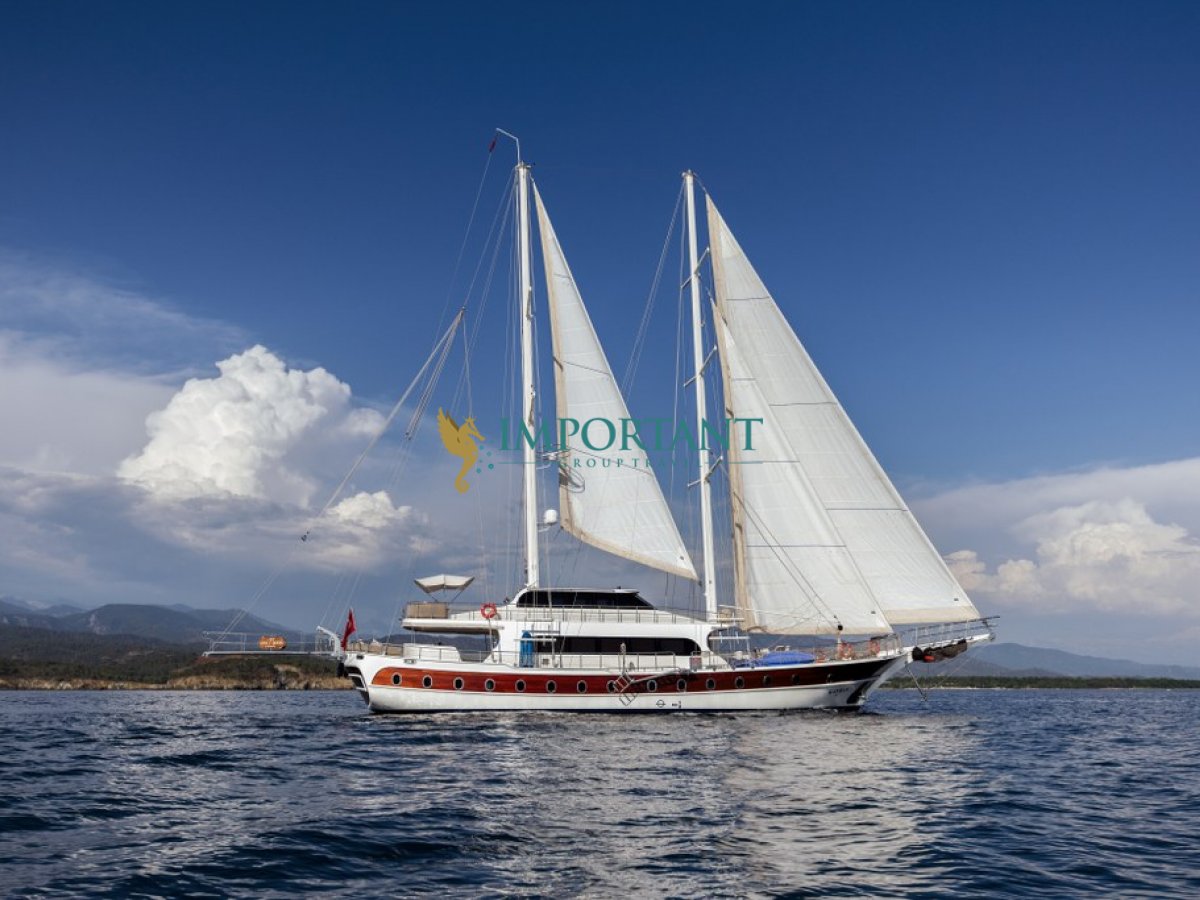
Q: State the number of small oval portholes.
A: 15